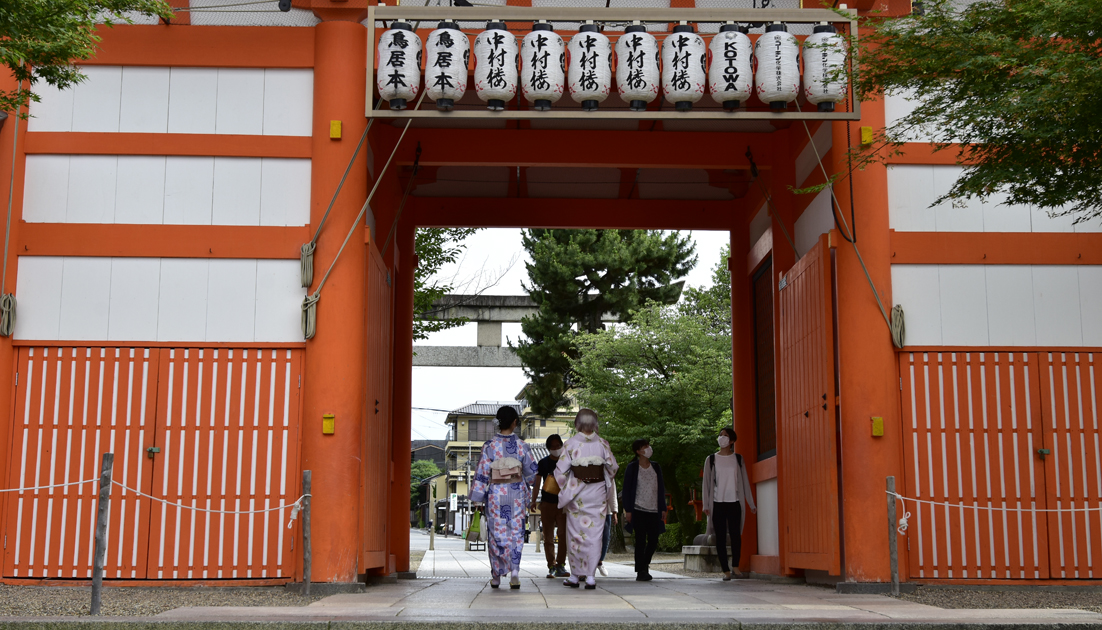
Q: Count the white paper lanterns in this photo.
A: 10